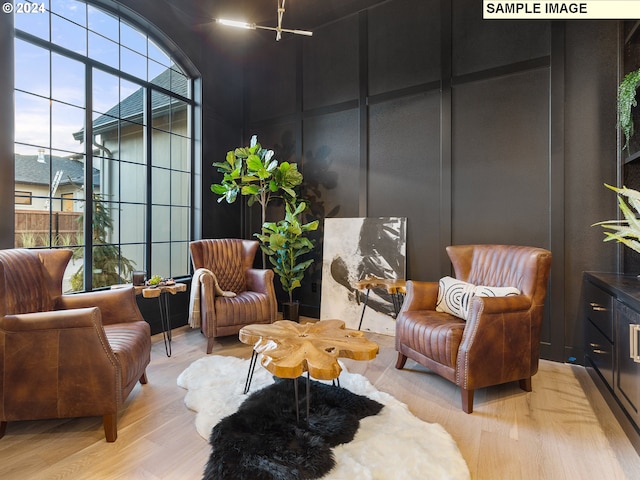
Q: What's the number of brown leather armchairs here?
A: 3